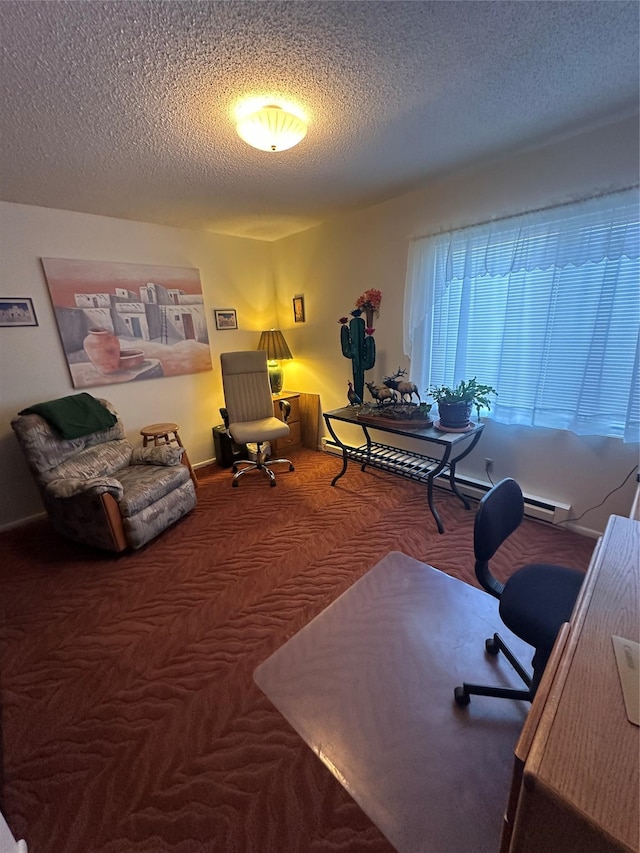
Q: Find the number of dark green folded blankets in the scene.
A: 1